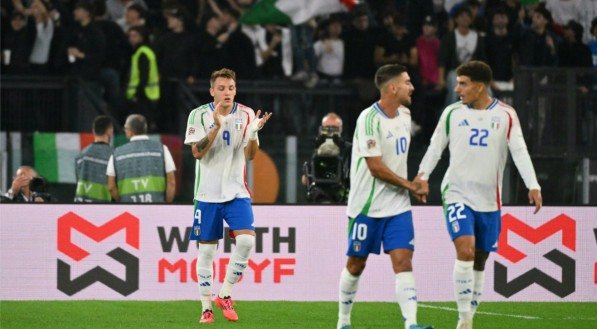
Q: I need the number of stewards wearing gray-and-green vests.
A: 2